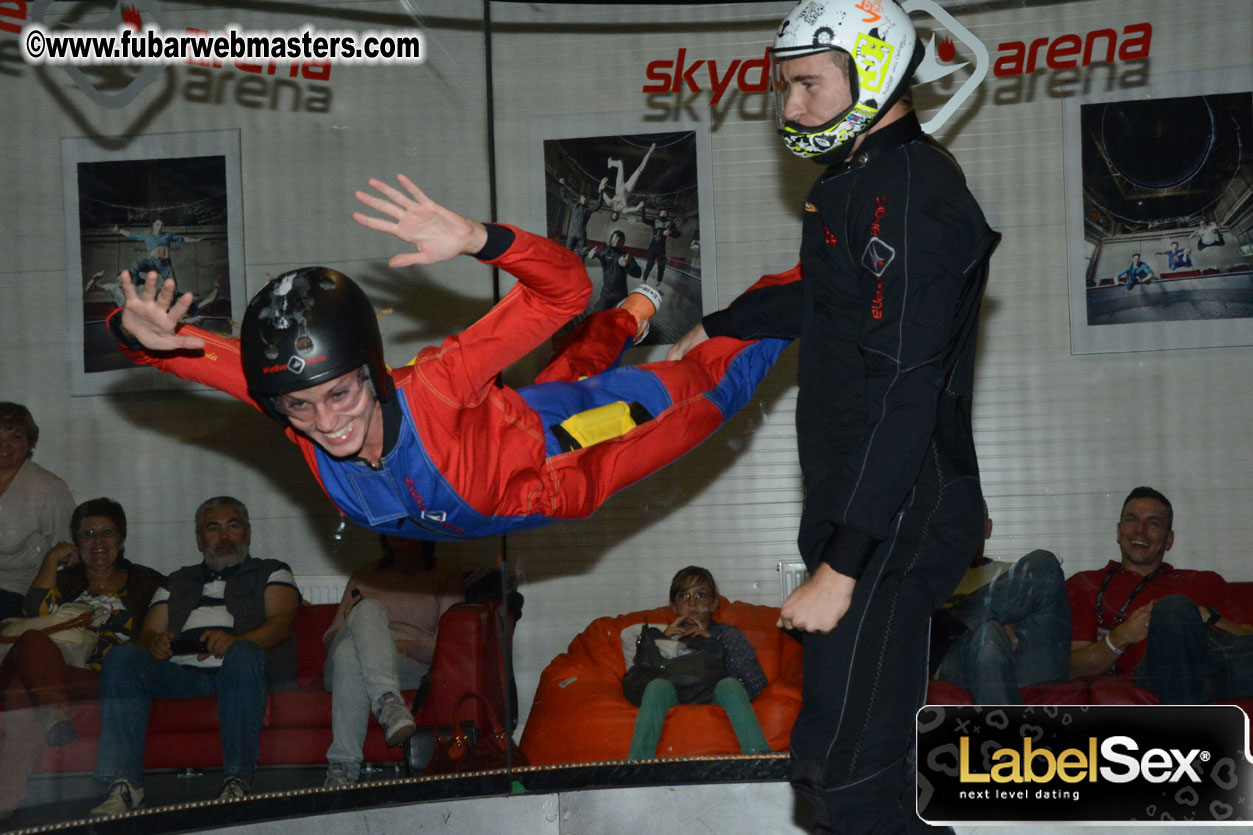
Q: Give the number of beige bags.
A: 1